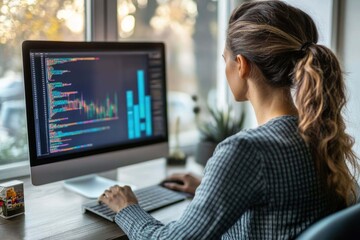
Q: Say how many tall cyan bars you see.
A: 4